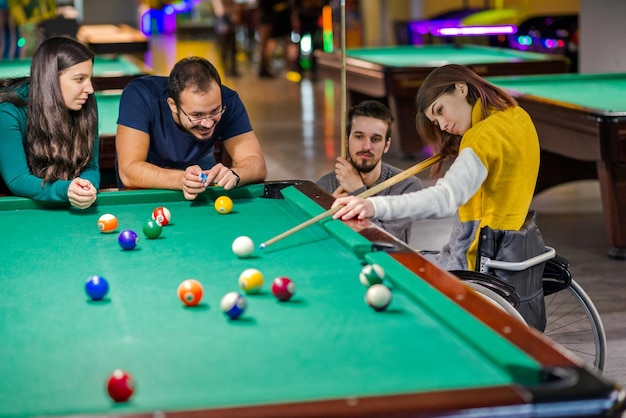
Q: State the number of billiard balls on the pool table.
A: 14